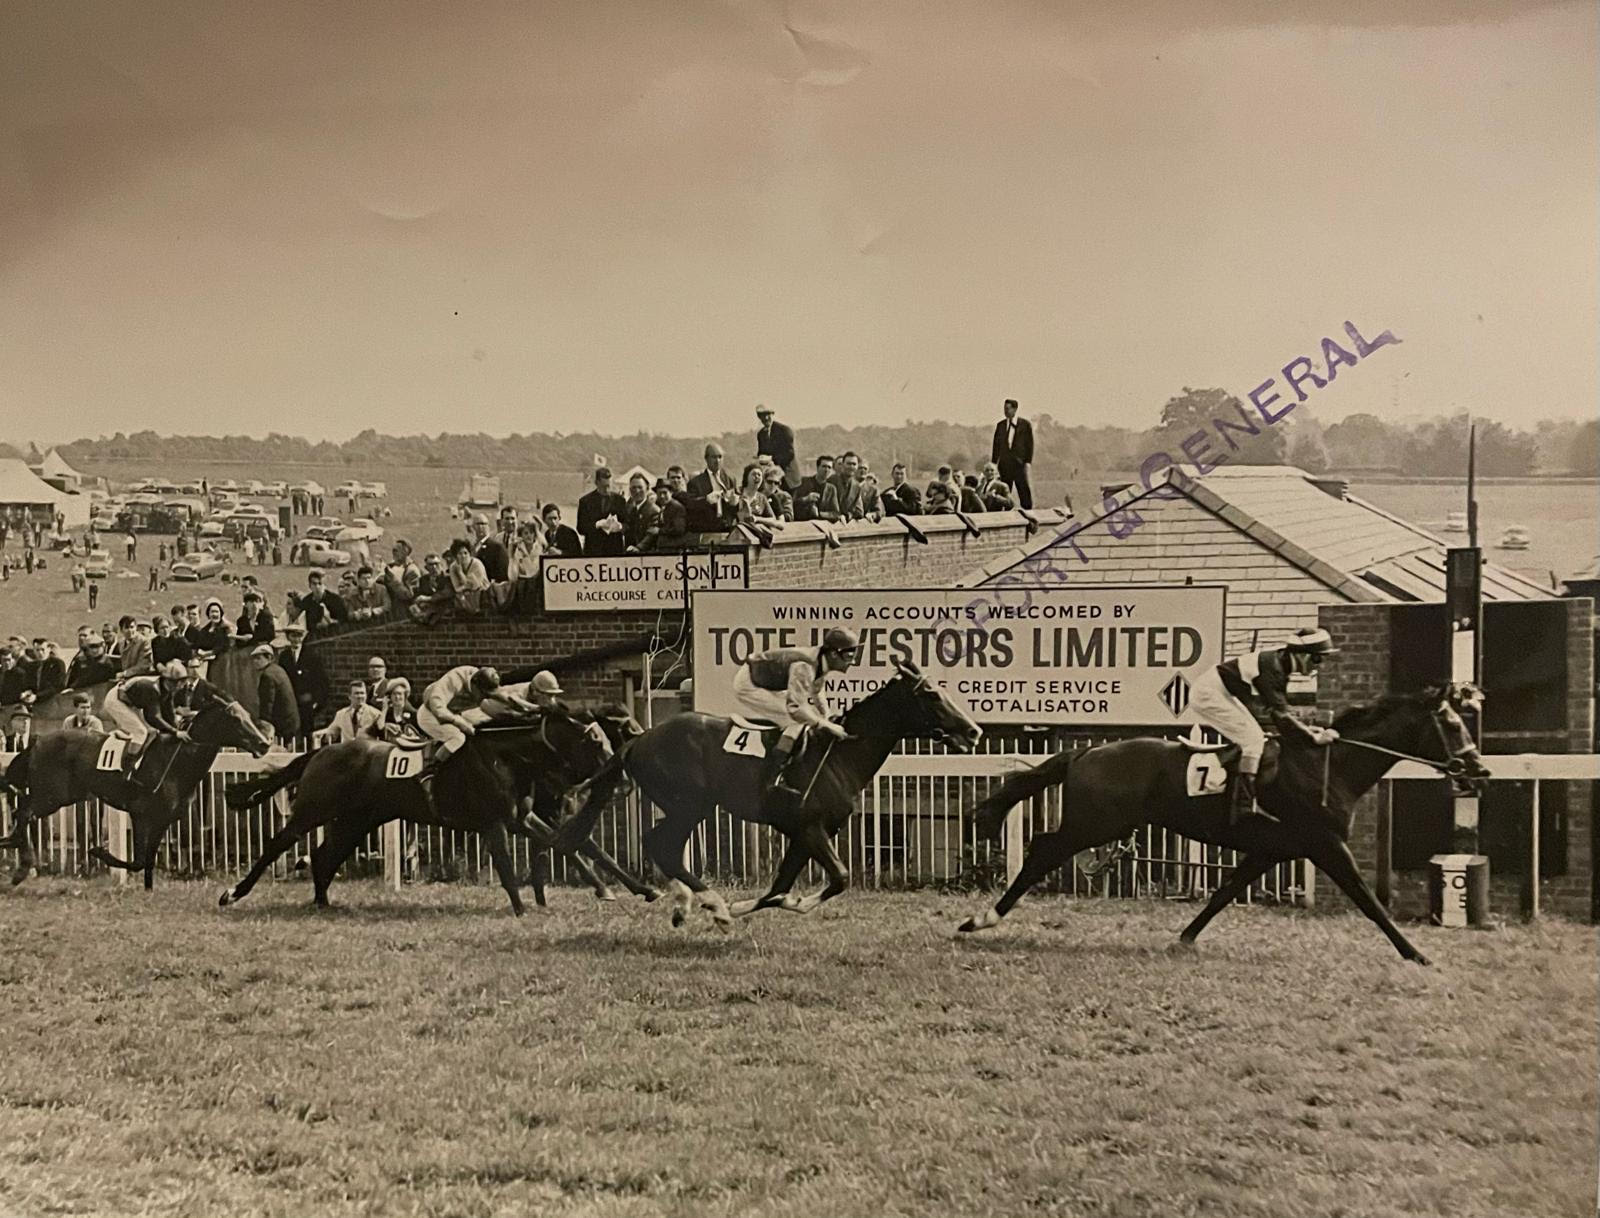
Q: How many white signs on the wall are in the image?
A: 2